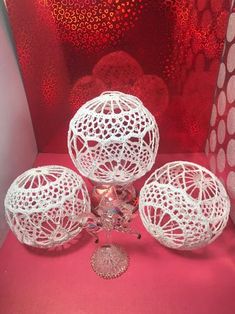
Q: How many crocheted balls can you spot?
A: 3